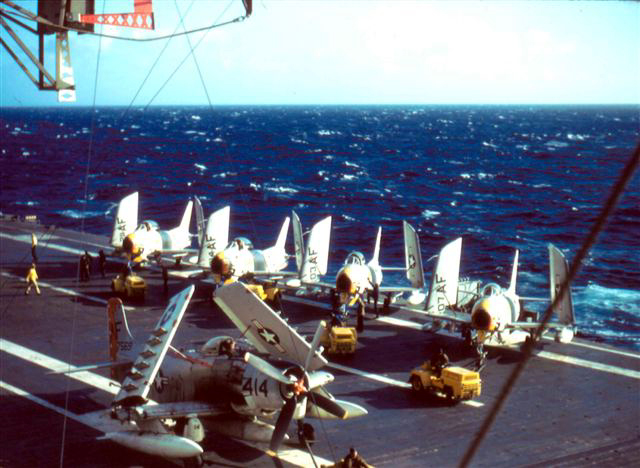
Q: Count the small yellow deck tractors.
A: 4